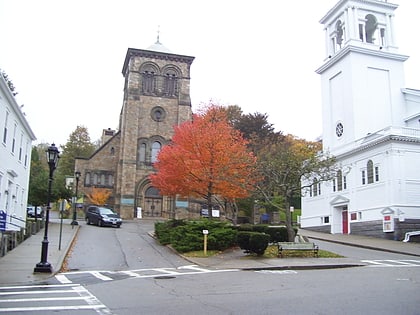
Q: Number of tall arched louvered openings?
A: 2